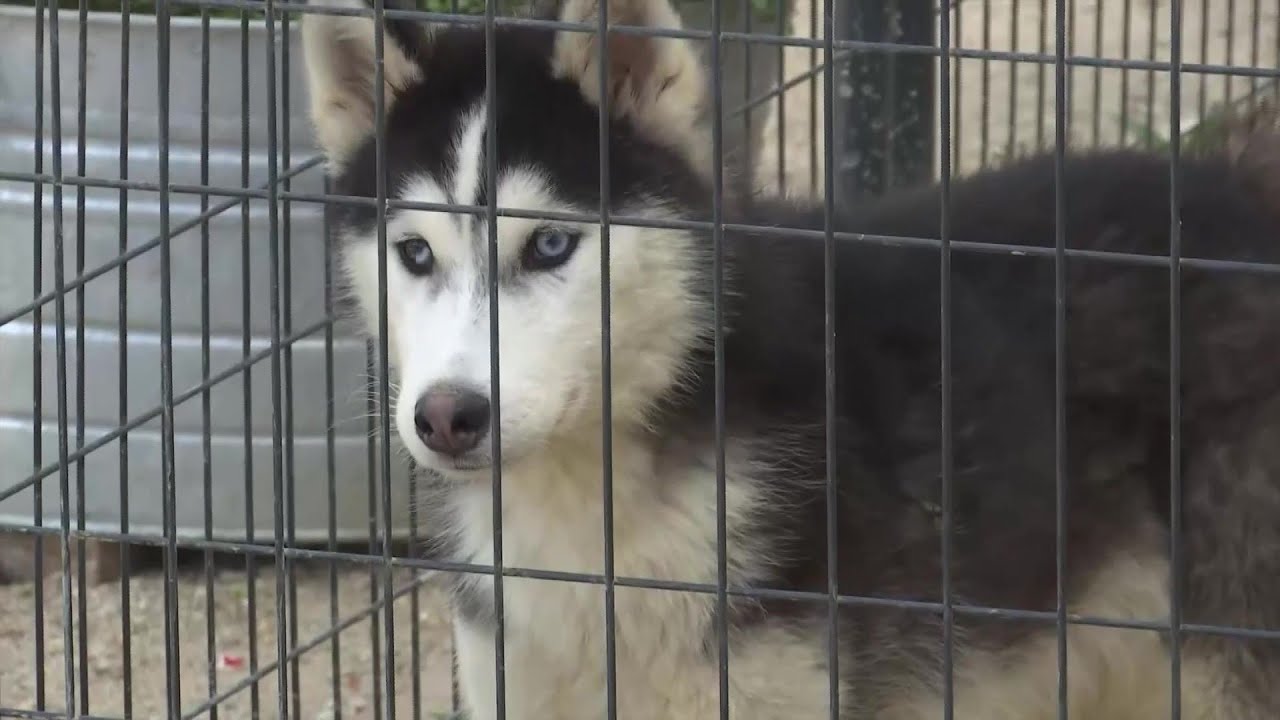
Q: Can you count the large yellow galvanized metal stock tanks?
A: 0